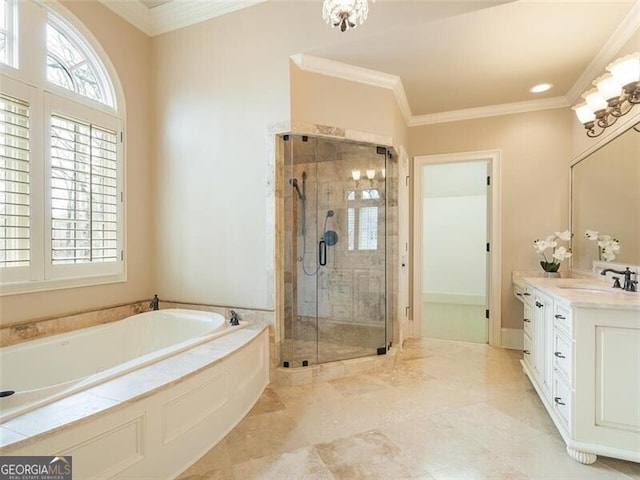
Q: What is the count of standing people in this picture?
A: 0